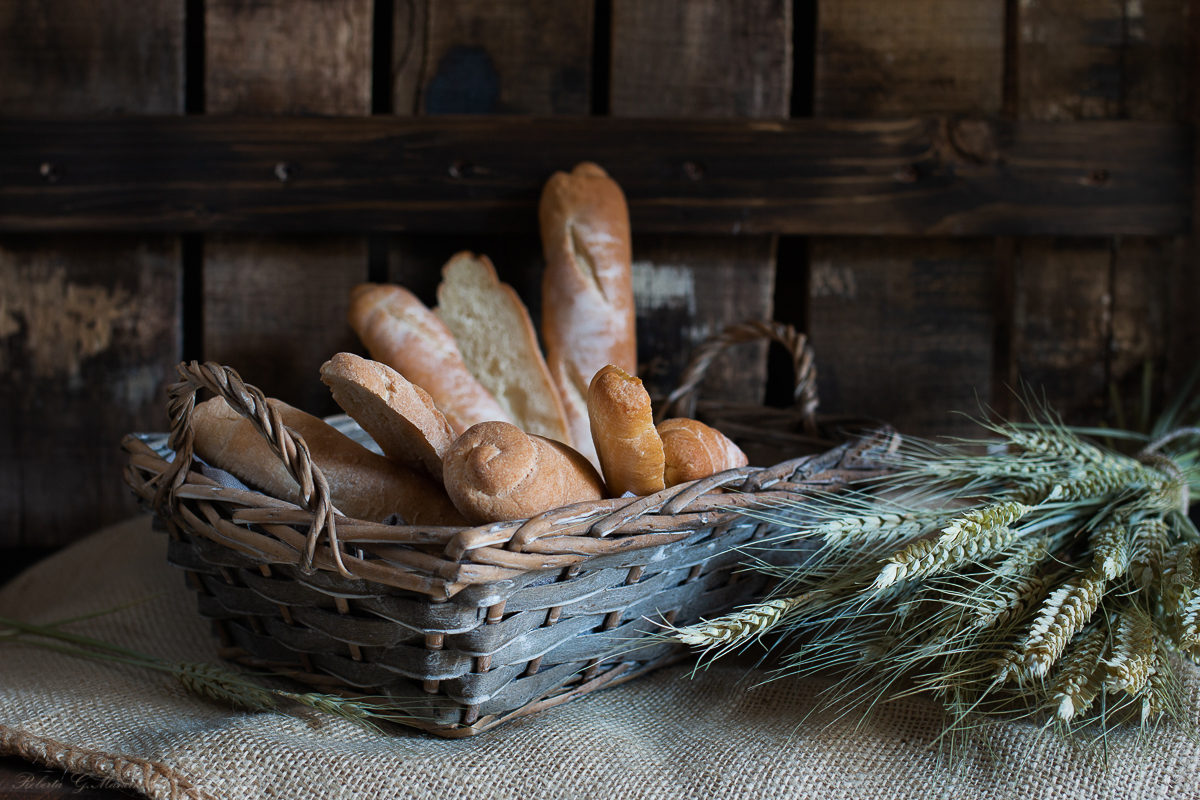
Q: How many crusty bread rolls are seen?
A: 8